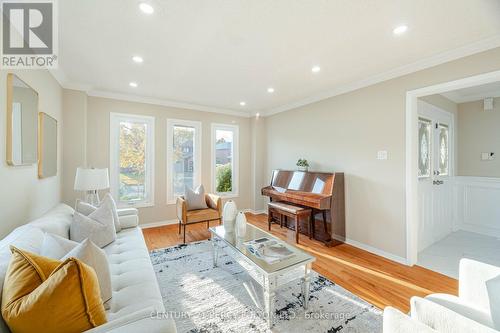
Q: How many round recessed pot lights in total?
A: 7